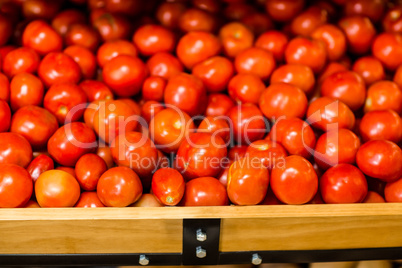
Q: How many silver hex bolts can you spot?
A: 4